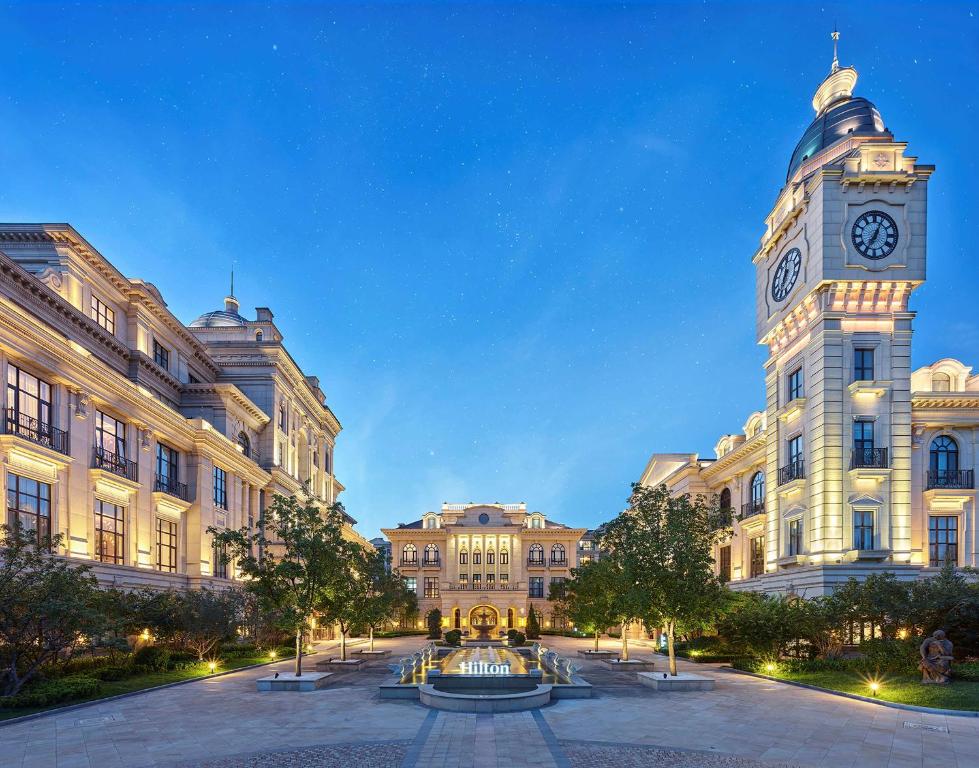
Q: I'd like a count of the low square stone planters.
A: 6